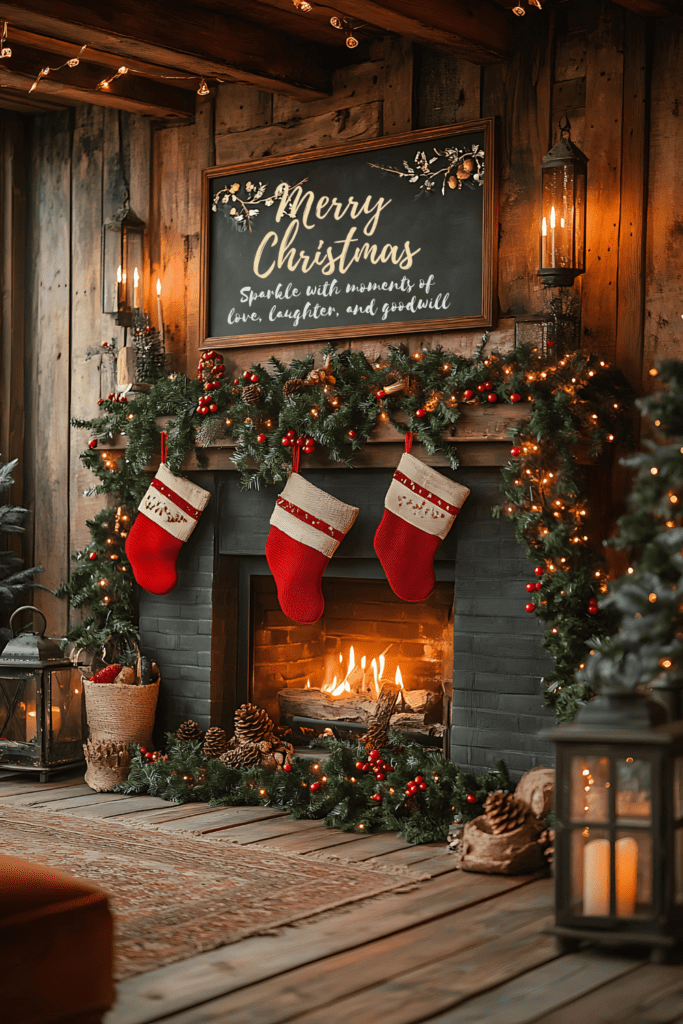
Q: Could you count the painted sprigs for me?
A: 2